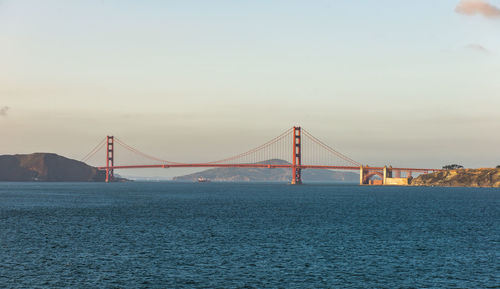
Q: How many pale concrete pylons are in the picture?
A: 2